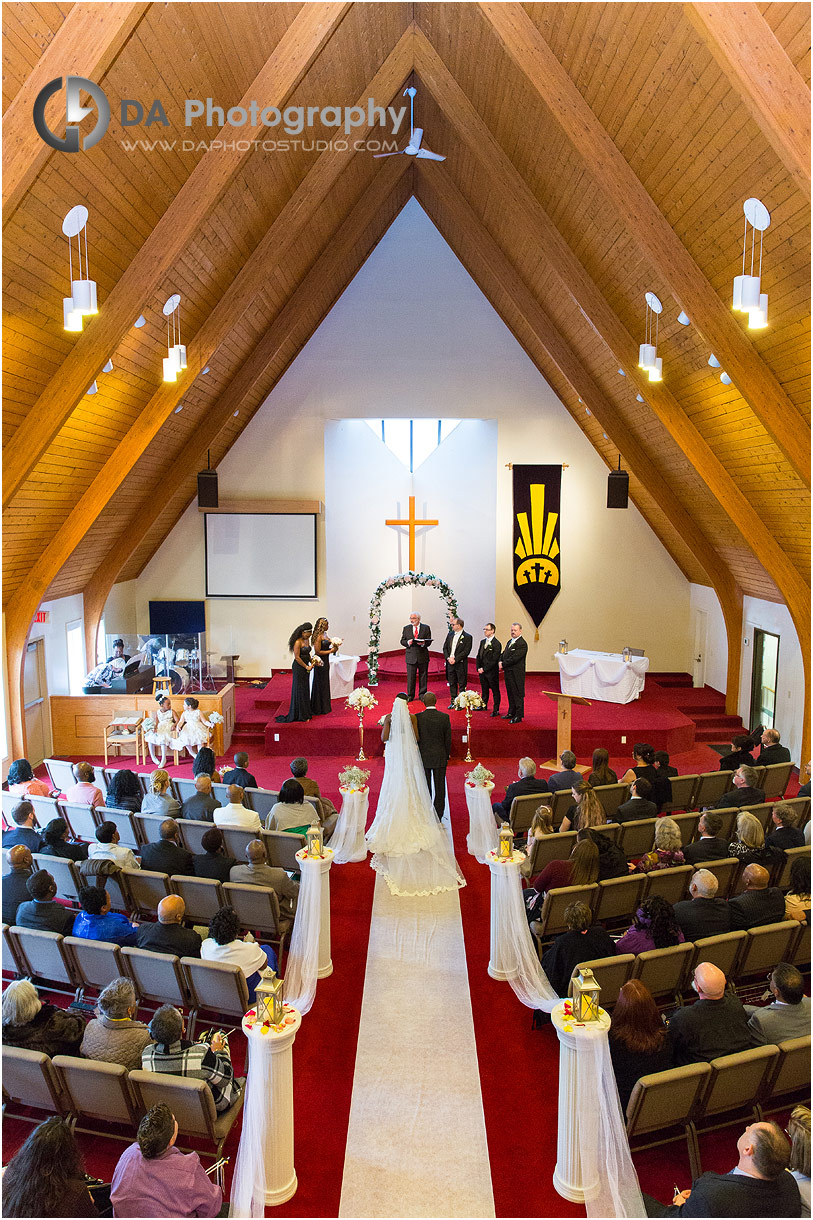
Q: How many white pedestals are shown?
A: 6